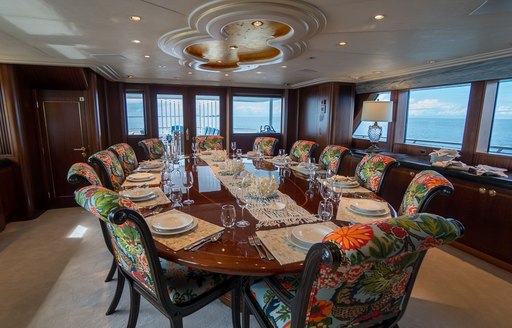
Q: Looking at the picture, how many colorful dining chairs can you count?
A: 12